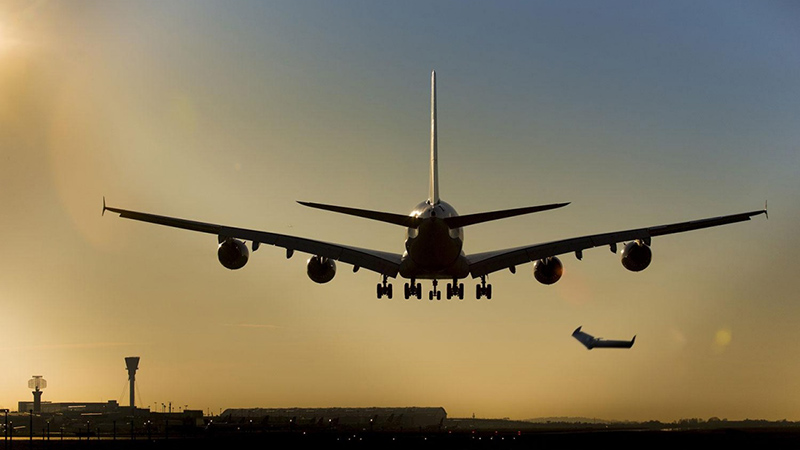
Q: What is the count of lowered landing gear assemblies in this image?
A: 5